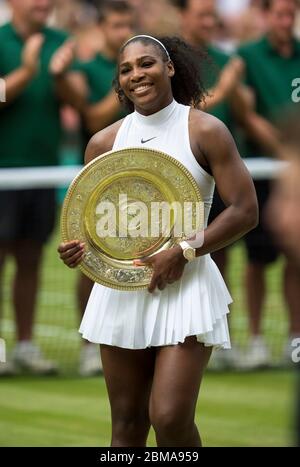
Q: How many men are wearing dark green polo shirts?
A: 4